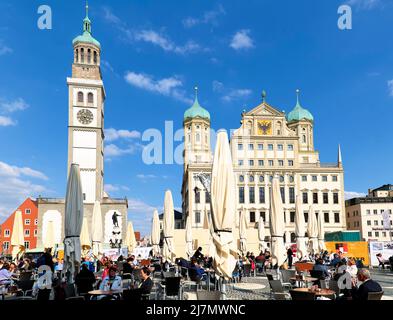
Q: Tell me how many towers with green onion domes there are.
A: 3